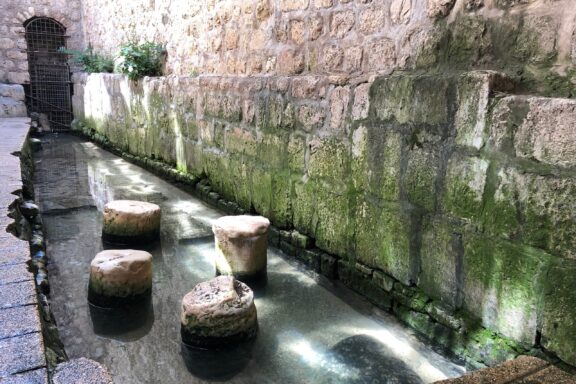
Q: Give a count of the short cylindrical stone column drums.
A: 4